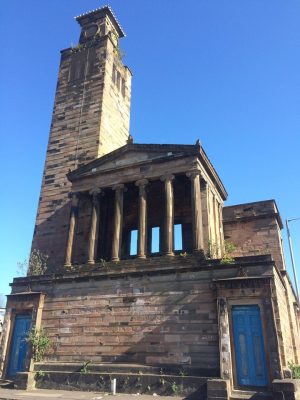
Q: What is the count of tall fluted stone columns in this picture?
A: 6